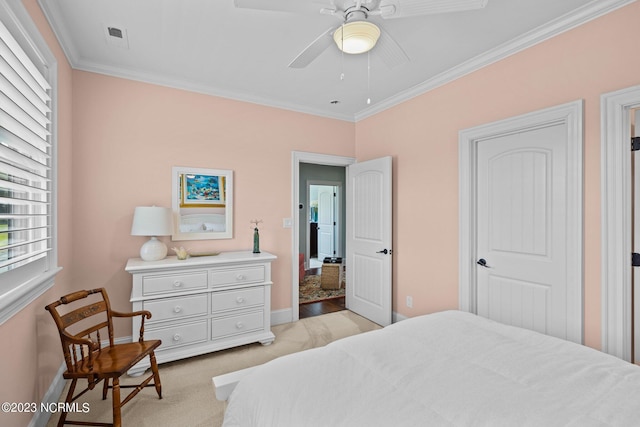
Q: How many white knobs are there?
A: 6